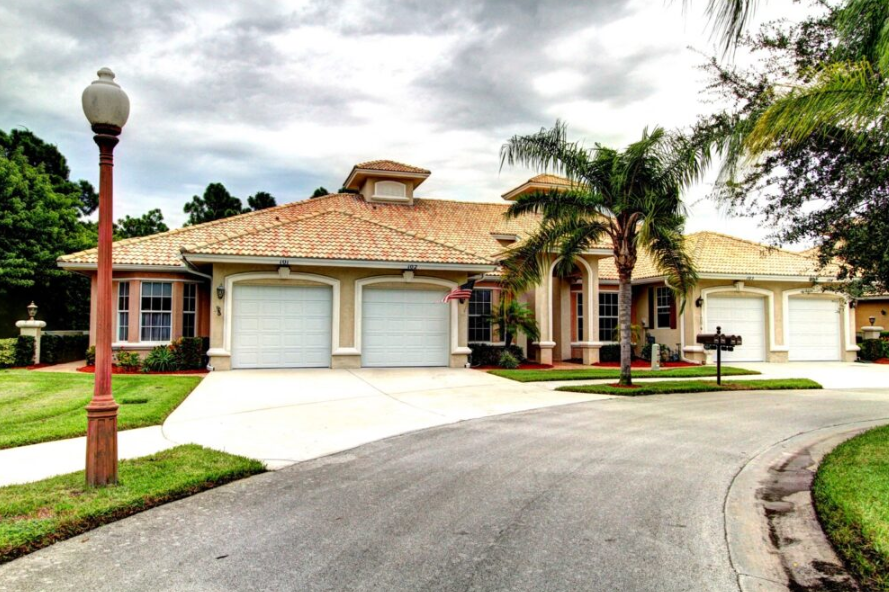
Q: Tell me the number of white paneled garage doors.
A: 4